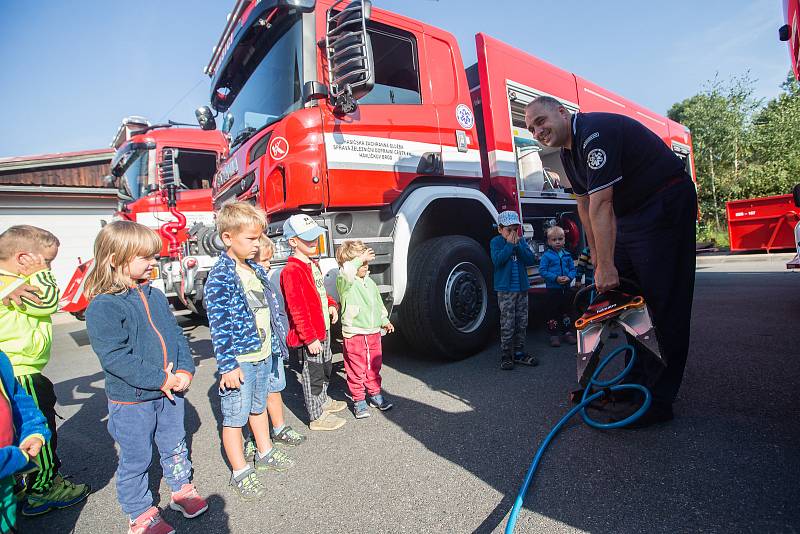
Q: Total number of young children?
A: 9